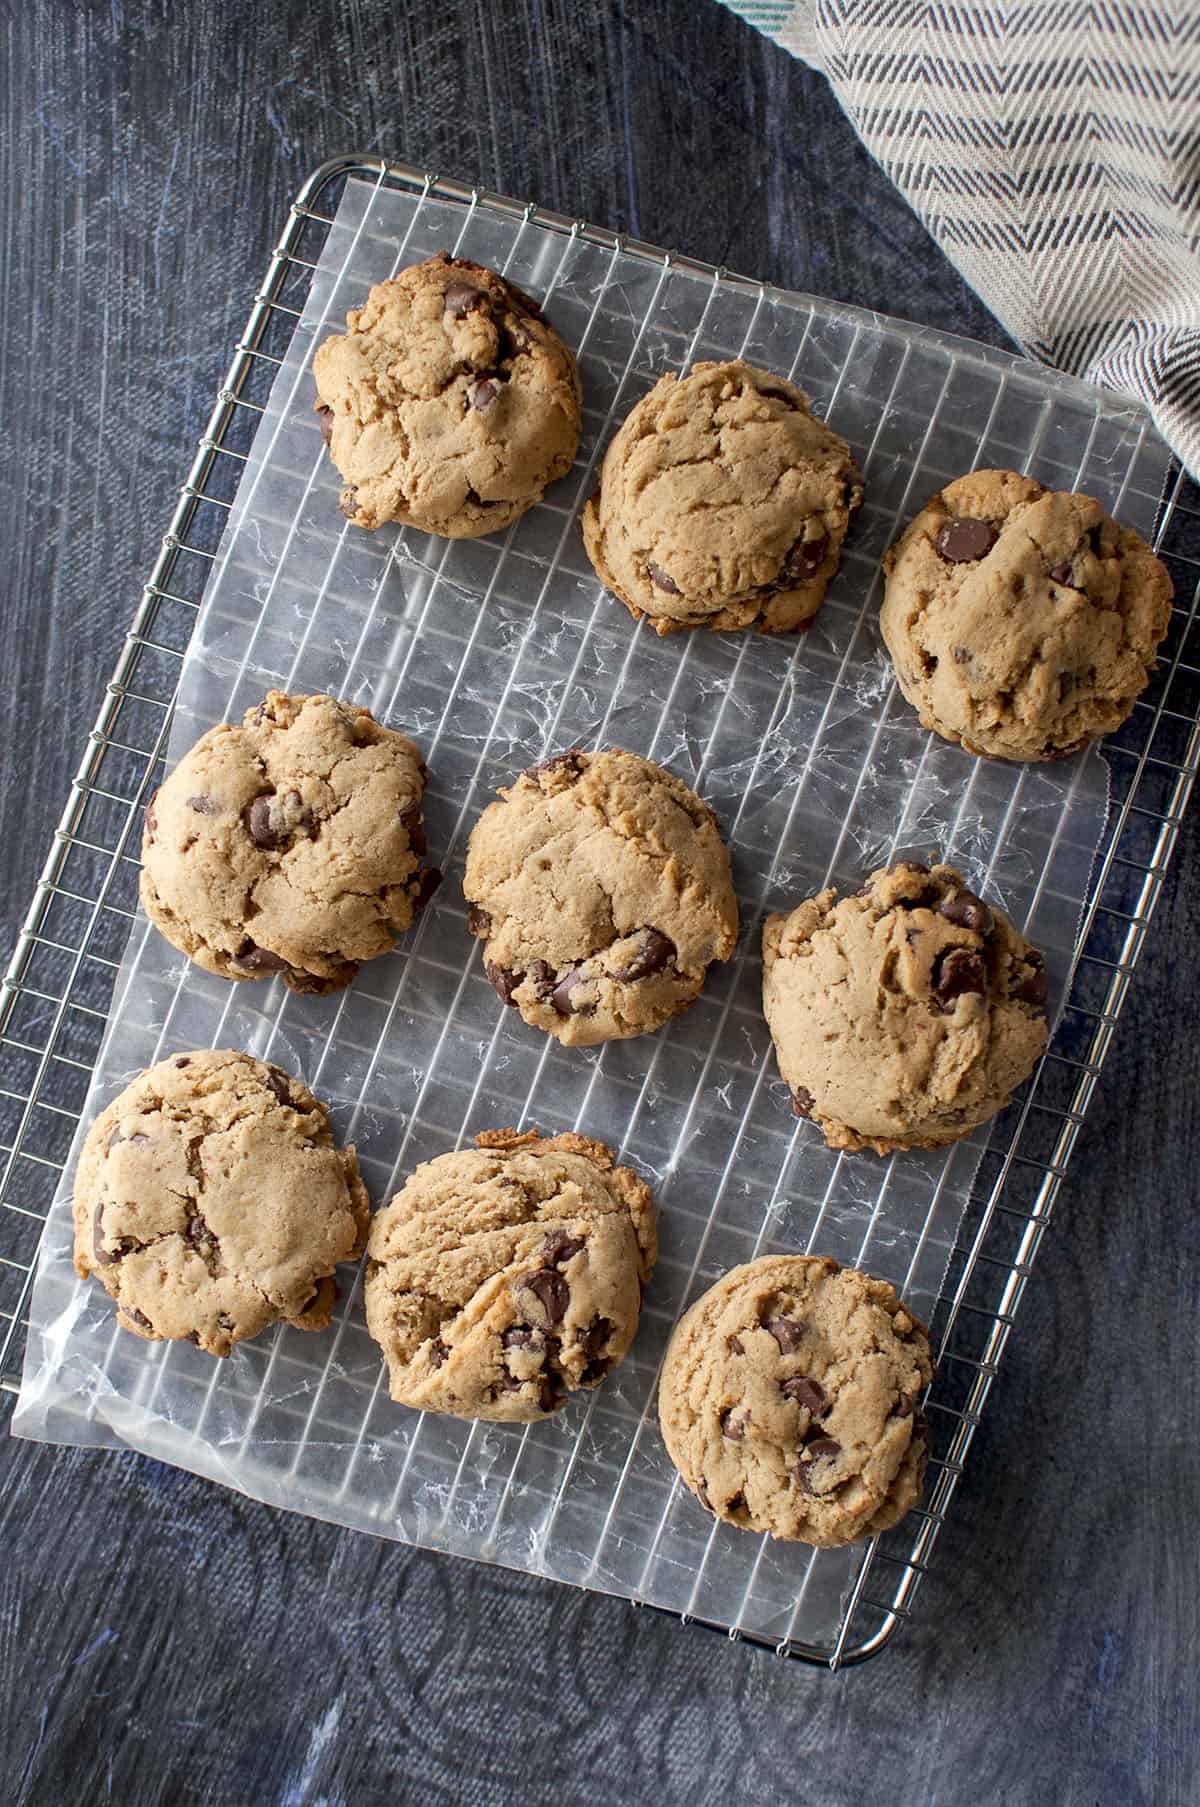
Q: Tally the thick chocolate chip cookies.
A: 9